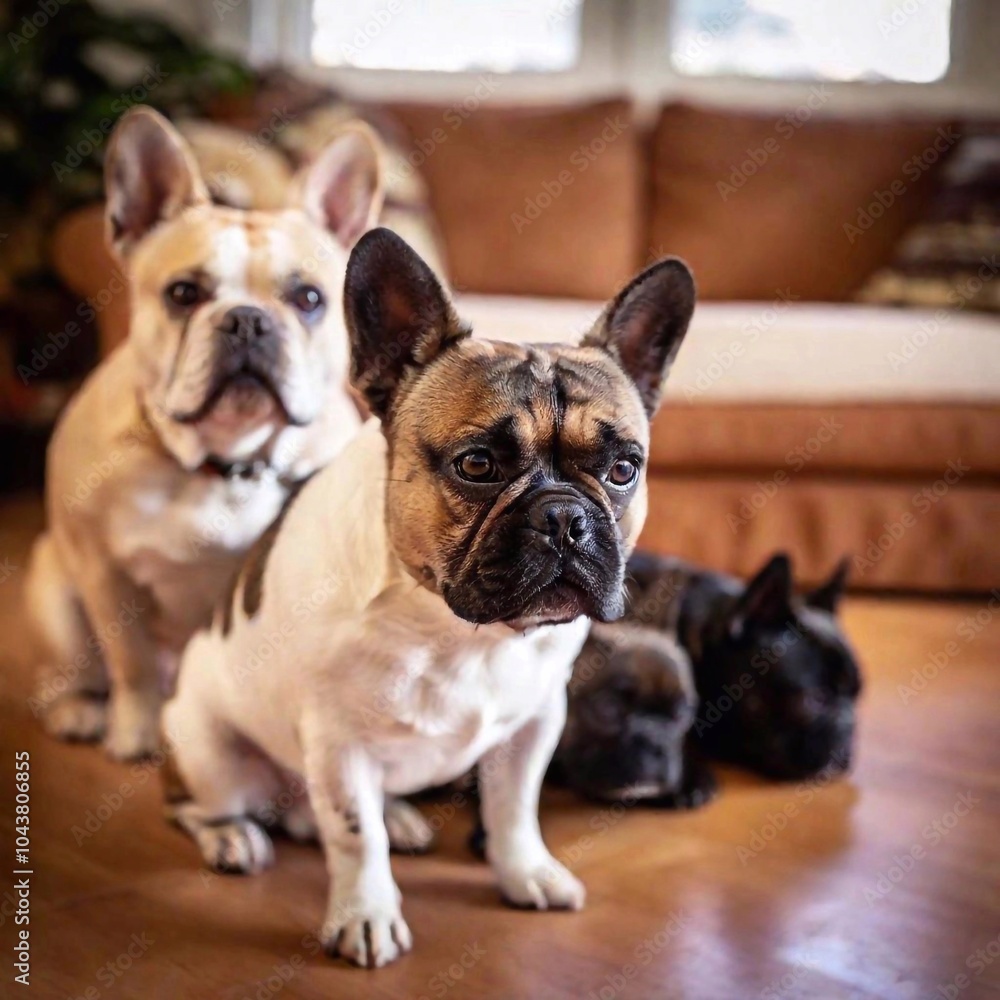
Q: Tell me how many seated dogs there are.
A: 2